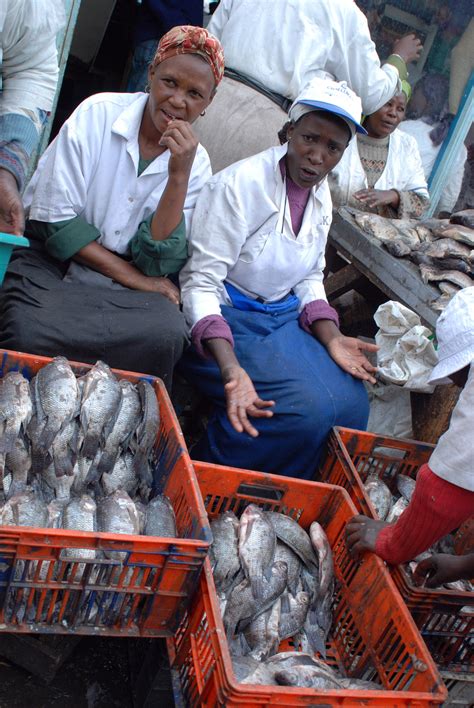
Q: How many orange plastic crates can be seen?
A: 3